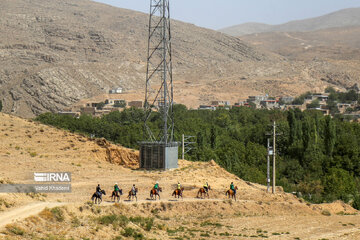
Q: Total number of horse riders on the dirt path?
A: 7